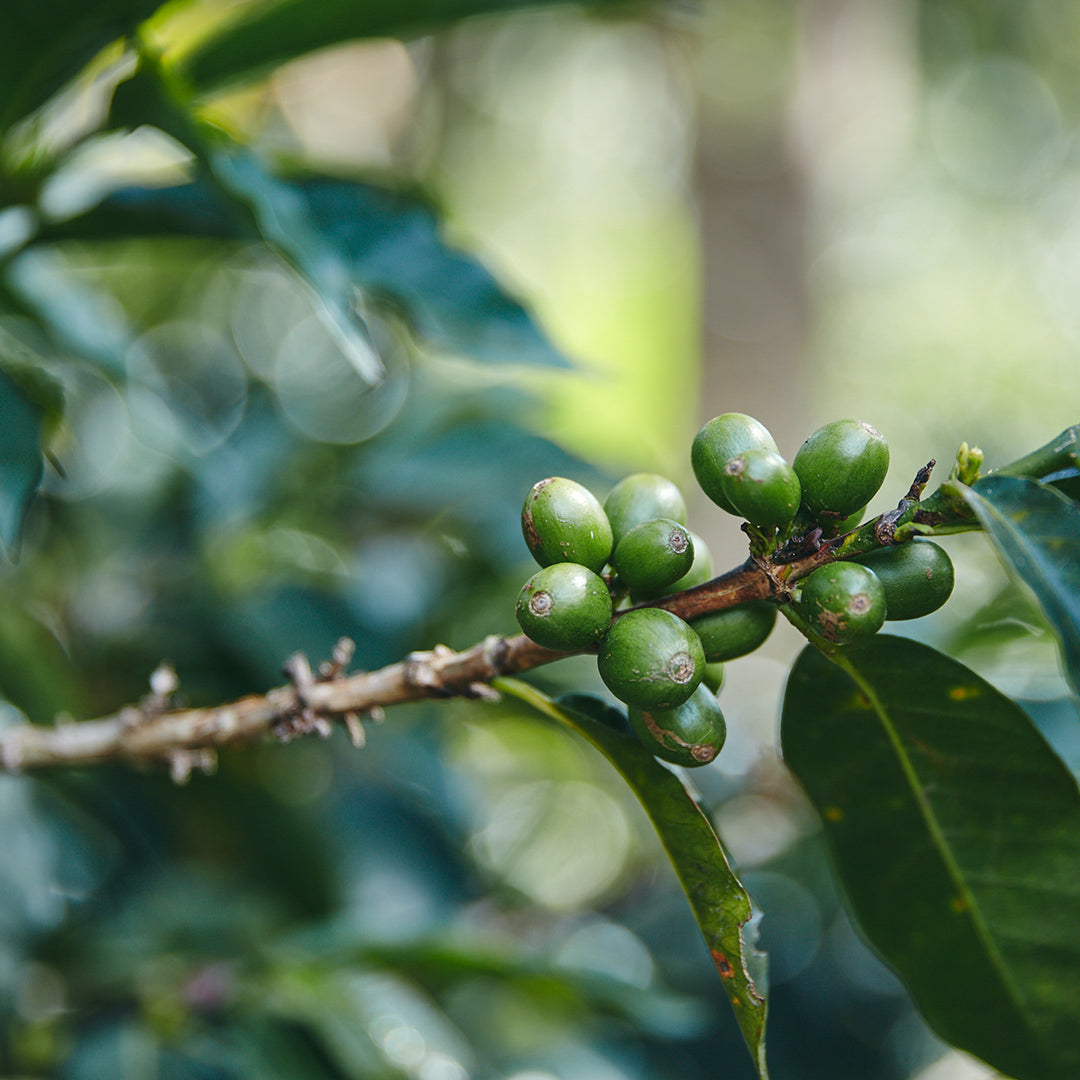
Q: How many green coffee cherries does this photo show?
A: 15